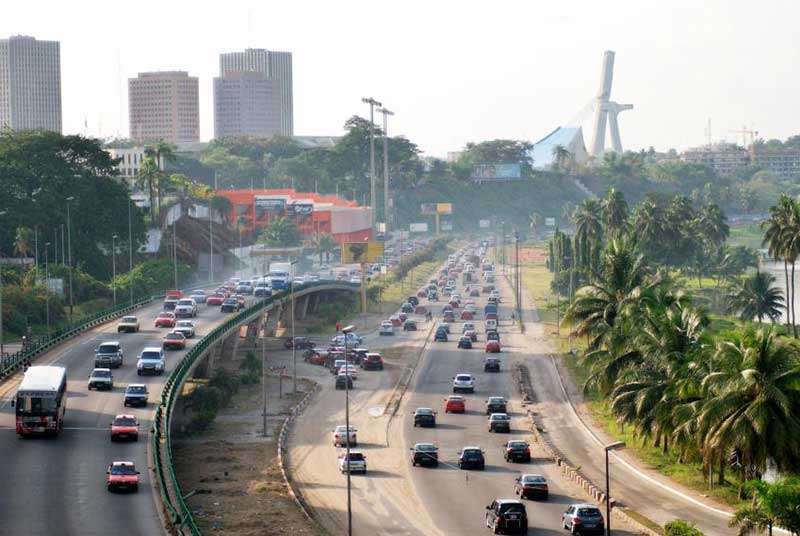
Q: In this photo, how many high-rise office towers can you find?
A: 4